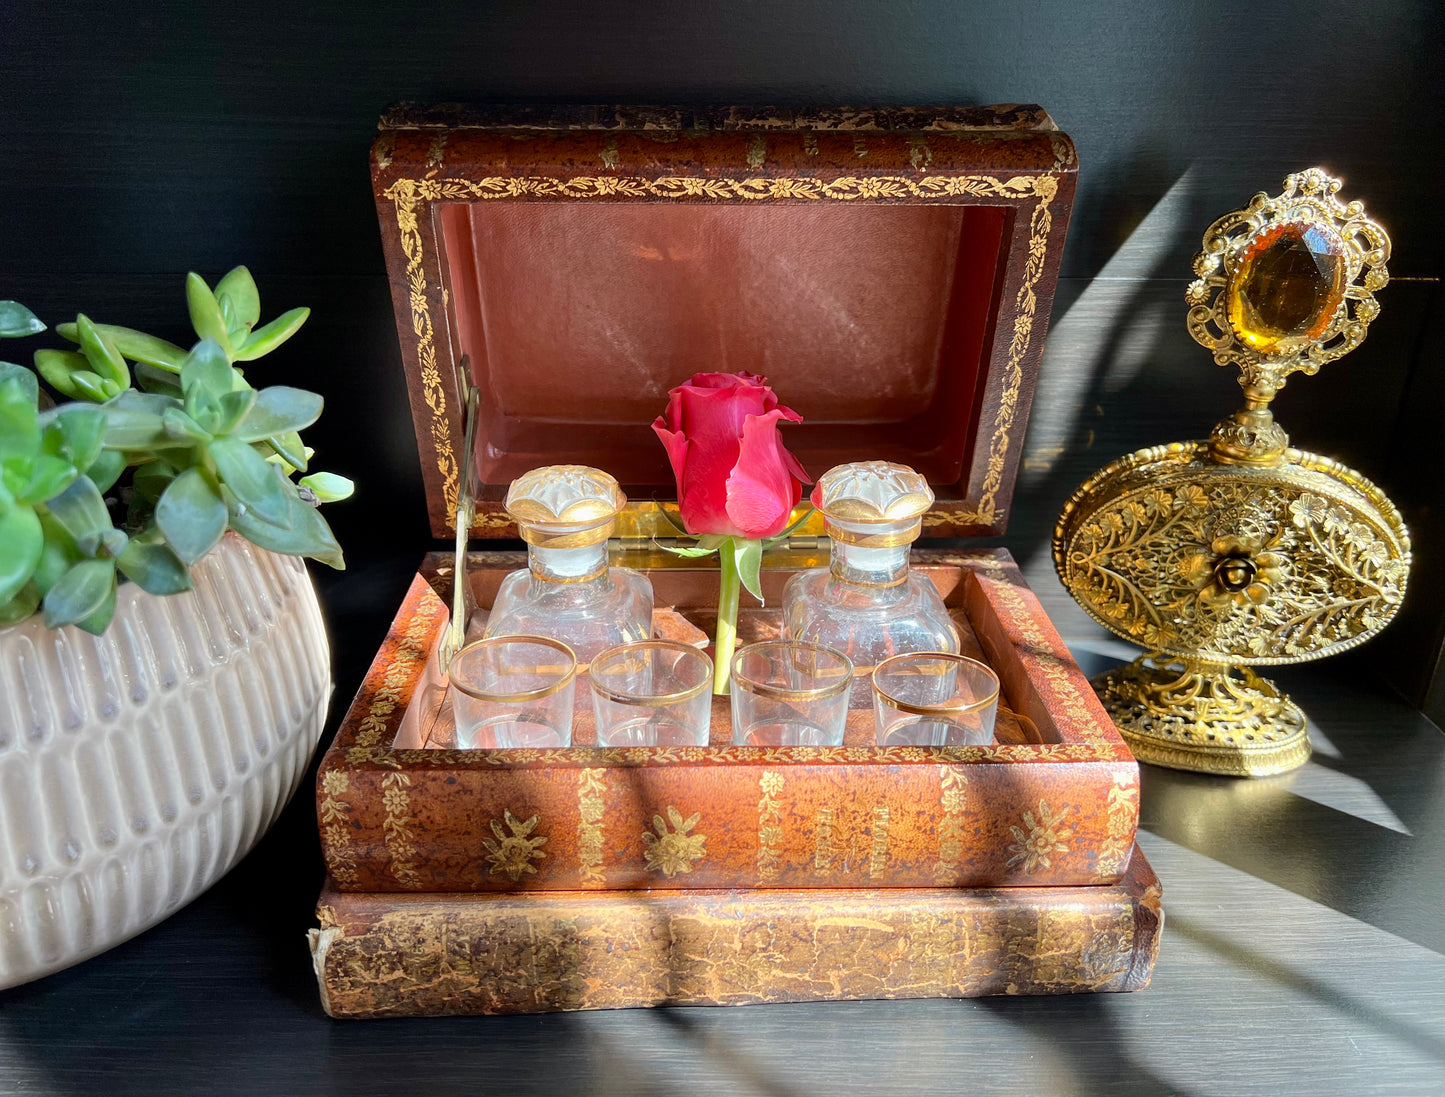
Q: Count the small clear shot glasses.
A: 4